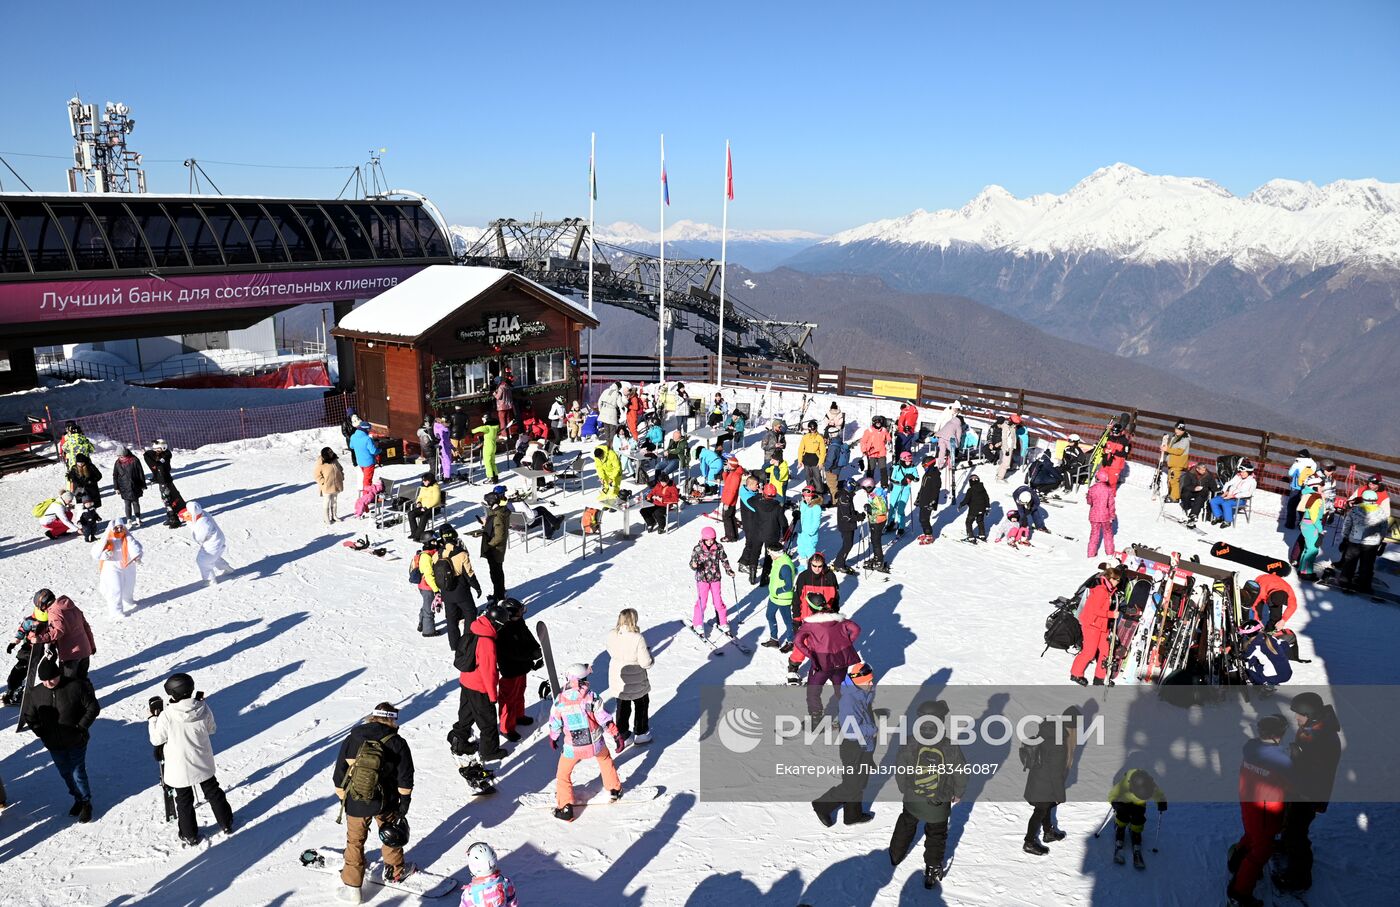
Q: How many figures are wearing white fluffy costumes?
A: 2